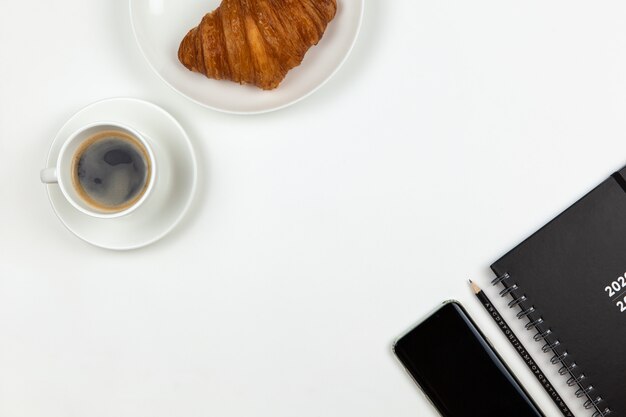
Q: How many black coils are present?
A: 13